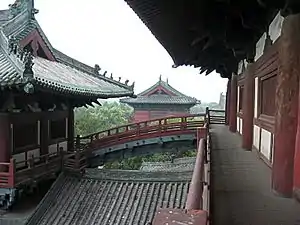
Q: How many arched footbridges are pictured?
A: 1